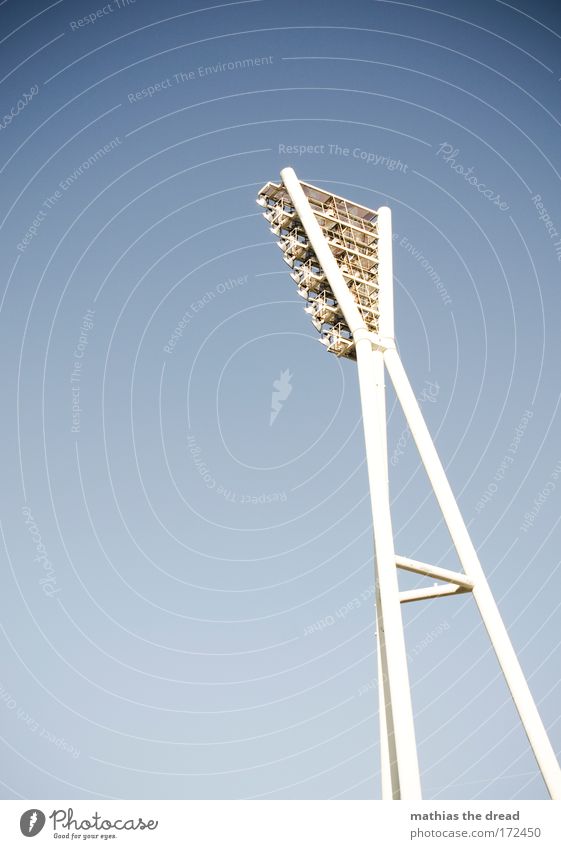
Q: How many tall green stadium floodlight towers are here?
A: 0